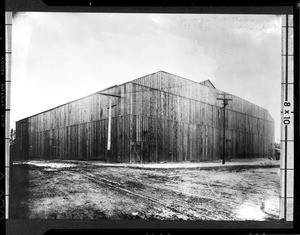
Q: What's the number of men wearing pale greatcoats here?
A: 0